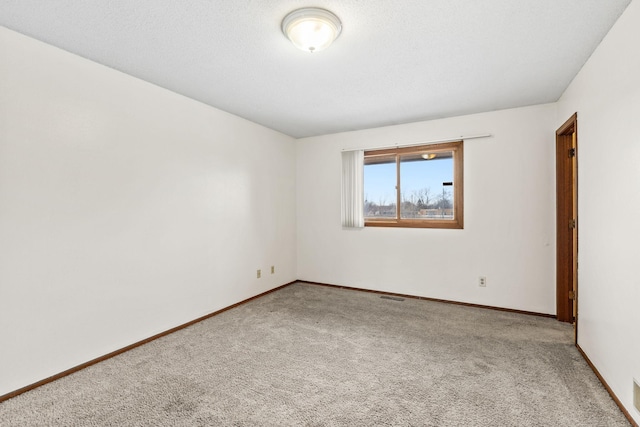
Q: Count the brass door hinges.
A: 3